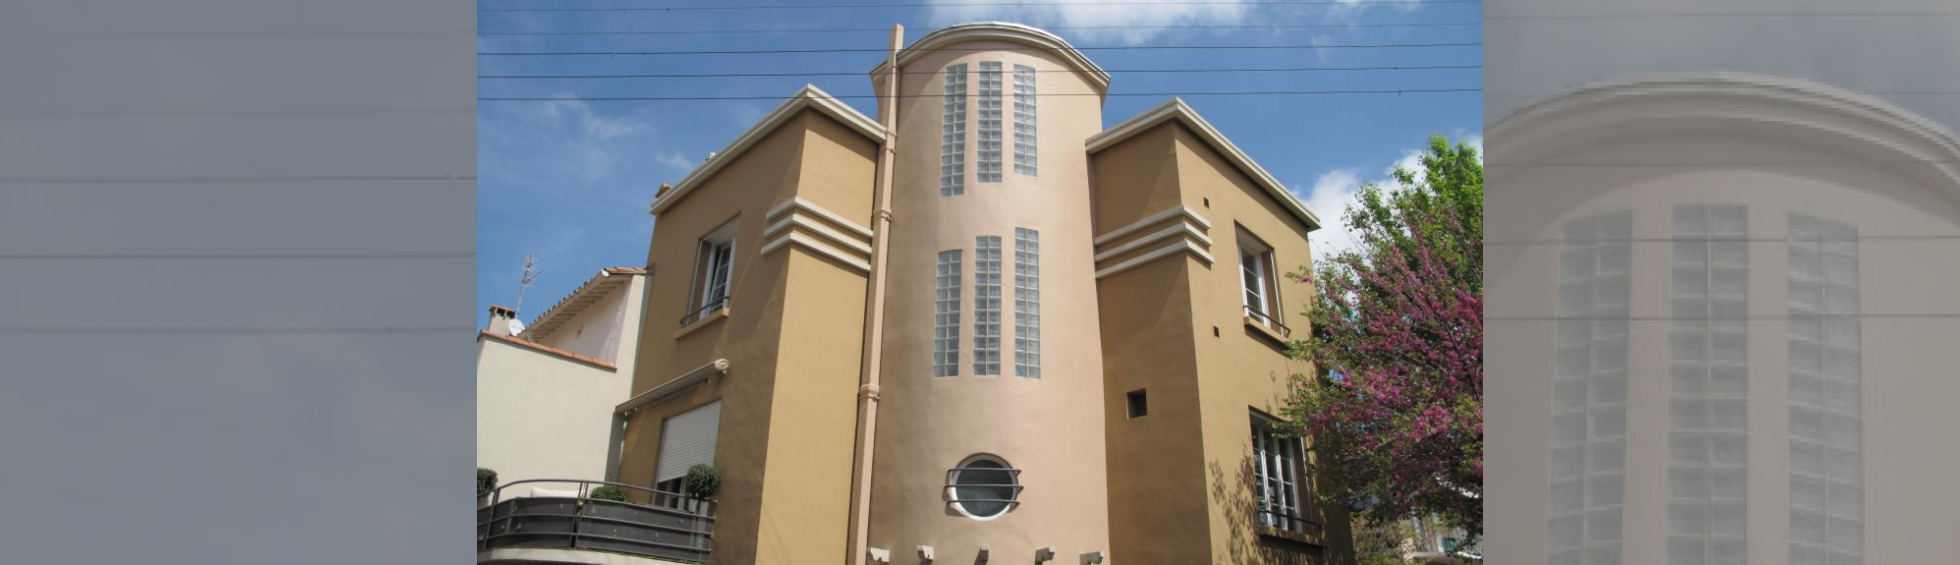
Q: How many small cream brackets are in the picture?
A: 5